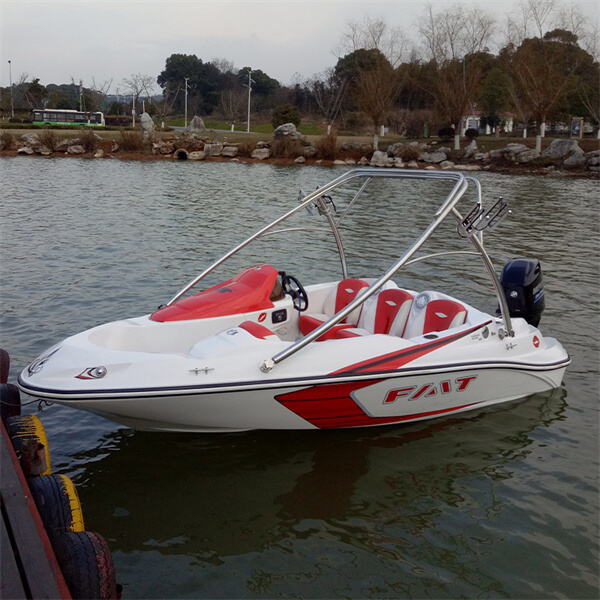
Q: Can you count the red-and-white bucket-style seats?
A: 3